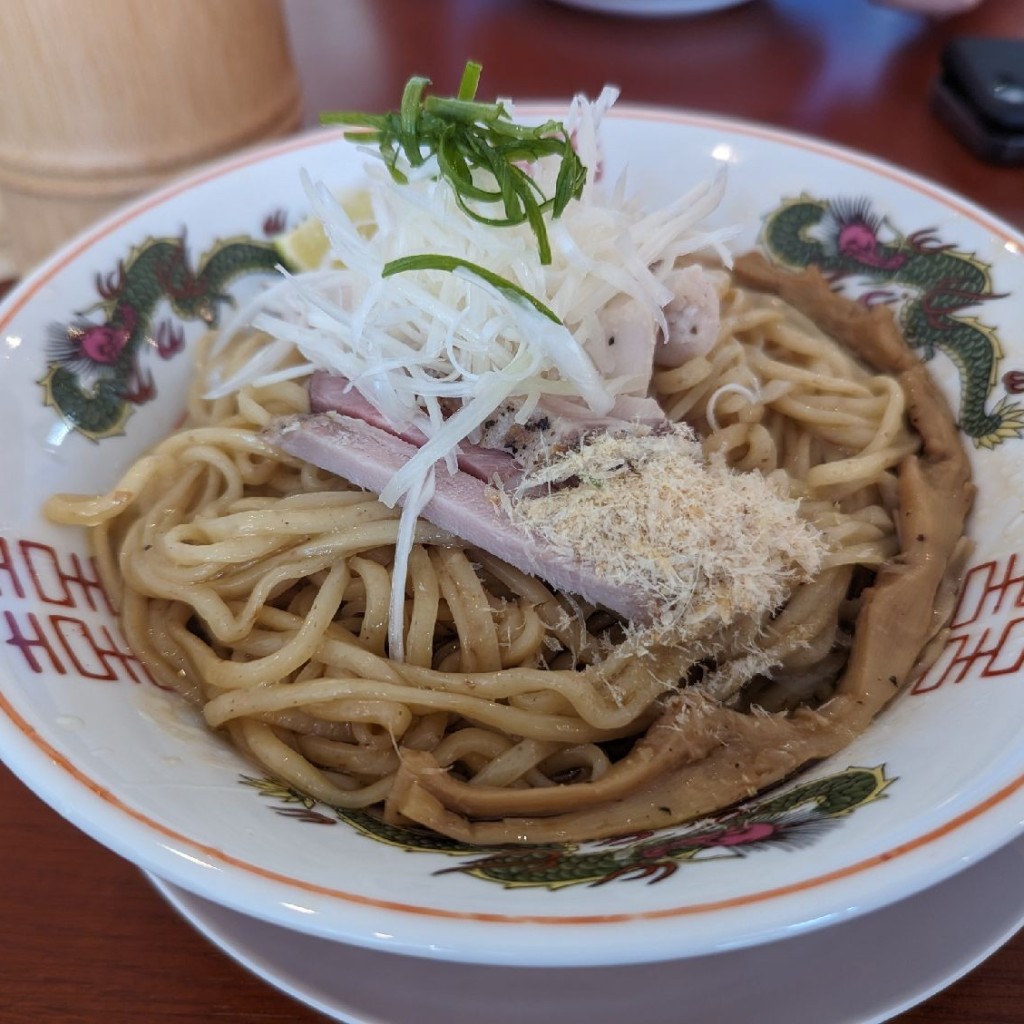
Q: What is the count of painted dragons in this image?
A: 3